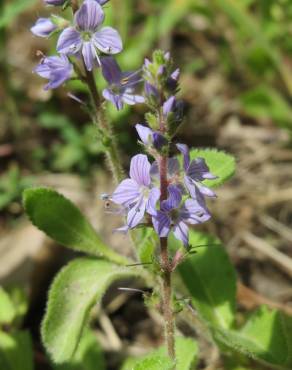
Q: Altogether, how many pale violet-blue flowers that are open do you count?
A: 6